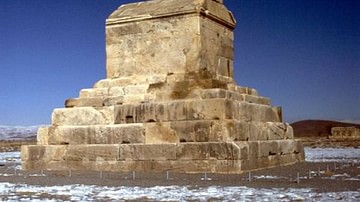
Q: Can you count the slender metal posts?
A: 13